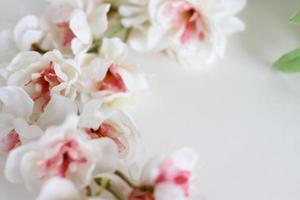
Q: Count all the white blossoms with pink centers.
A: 8